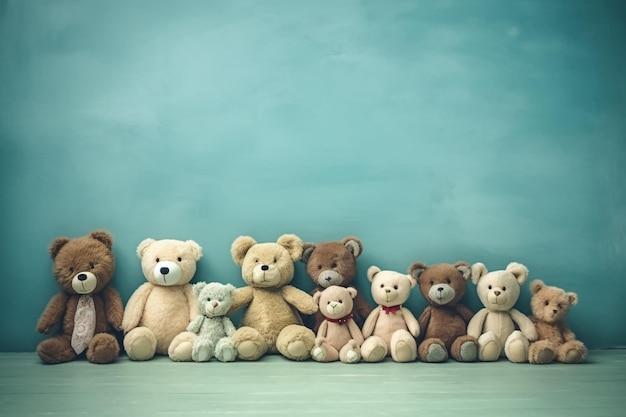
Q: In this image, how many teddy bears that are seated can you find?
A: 10